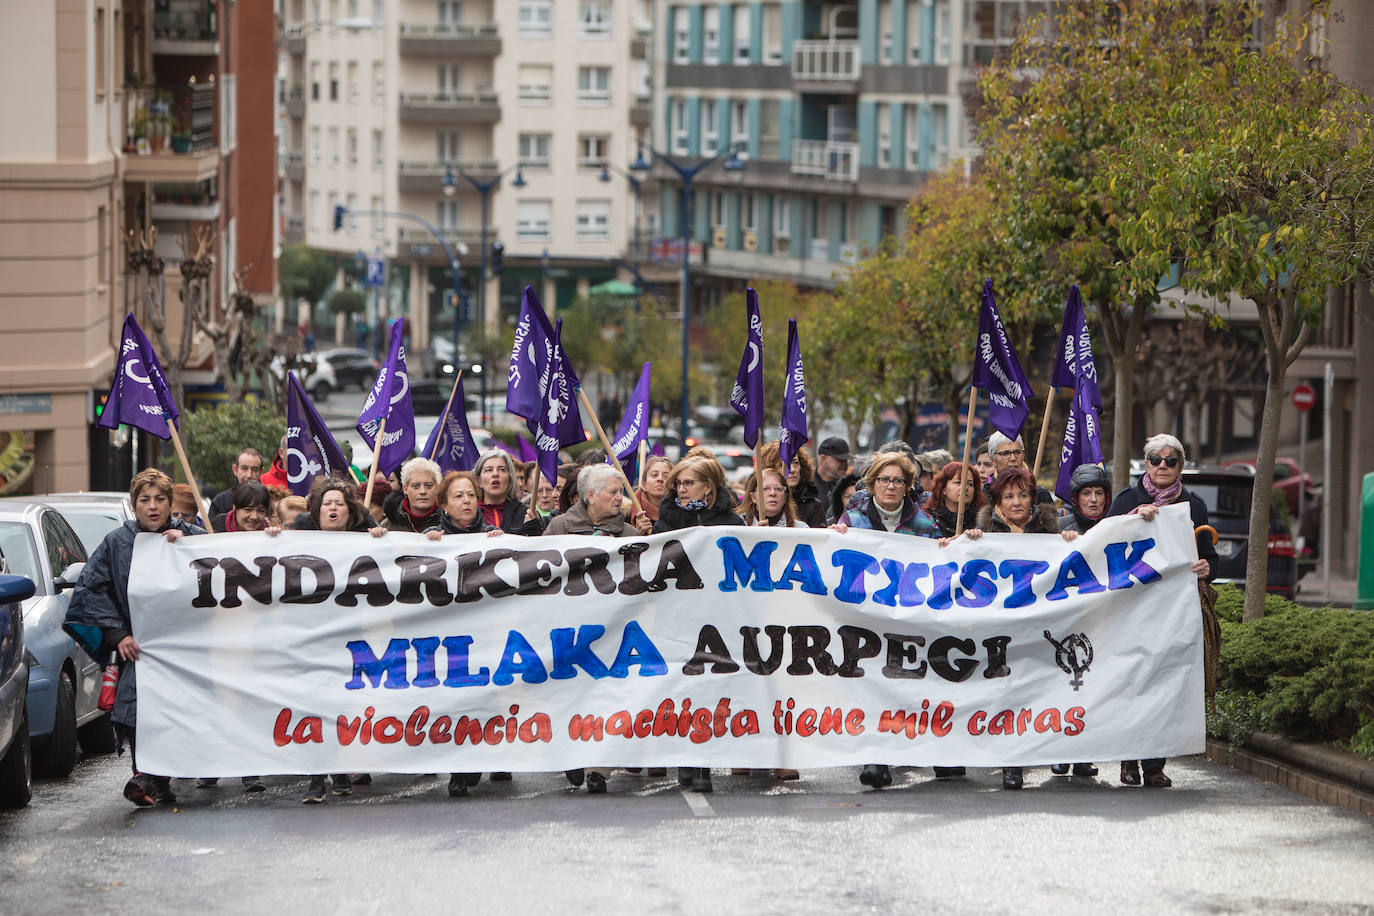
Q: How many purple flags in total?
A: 12